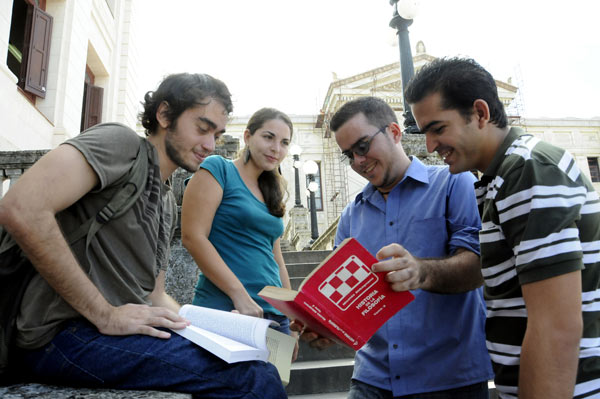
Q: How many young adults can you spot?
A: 4